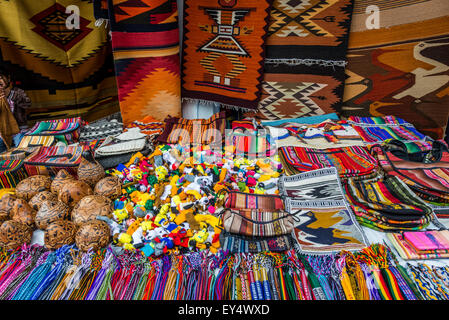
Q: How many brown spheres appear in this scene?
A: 13